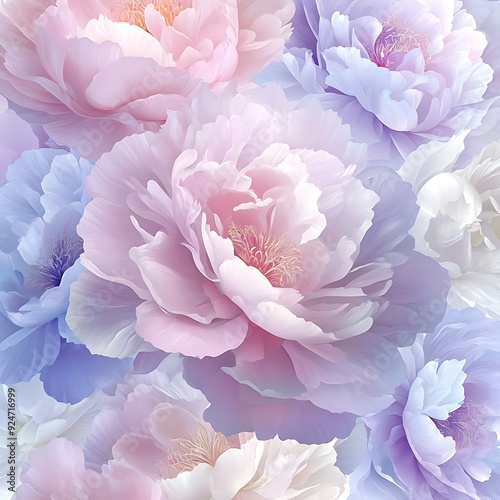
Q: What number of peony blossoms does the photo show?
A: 7